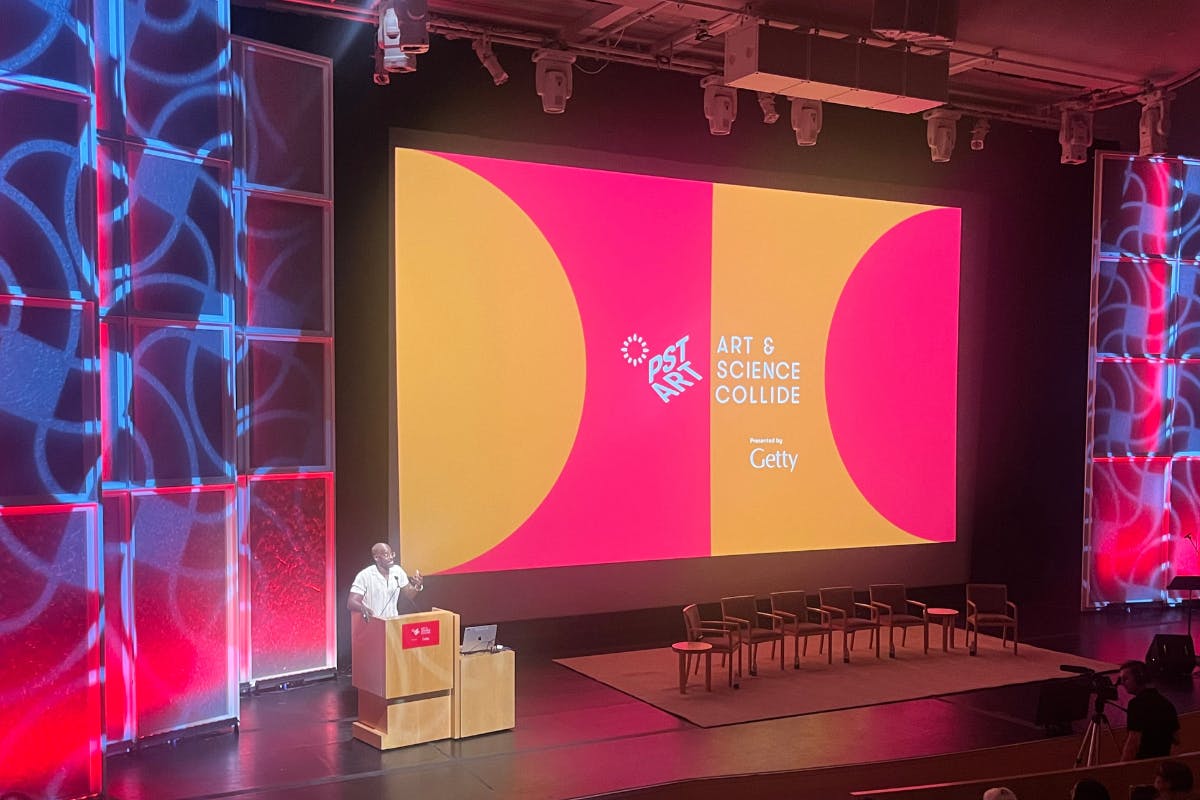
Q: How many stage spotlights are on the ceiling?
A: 12